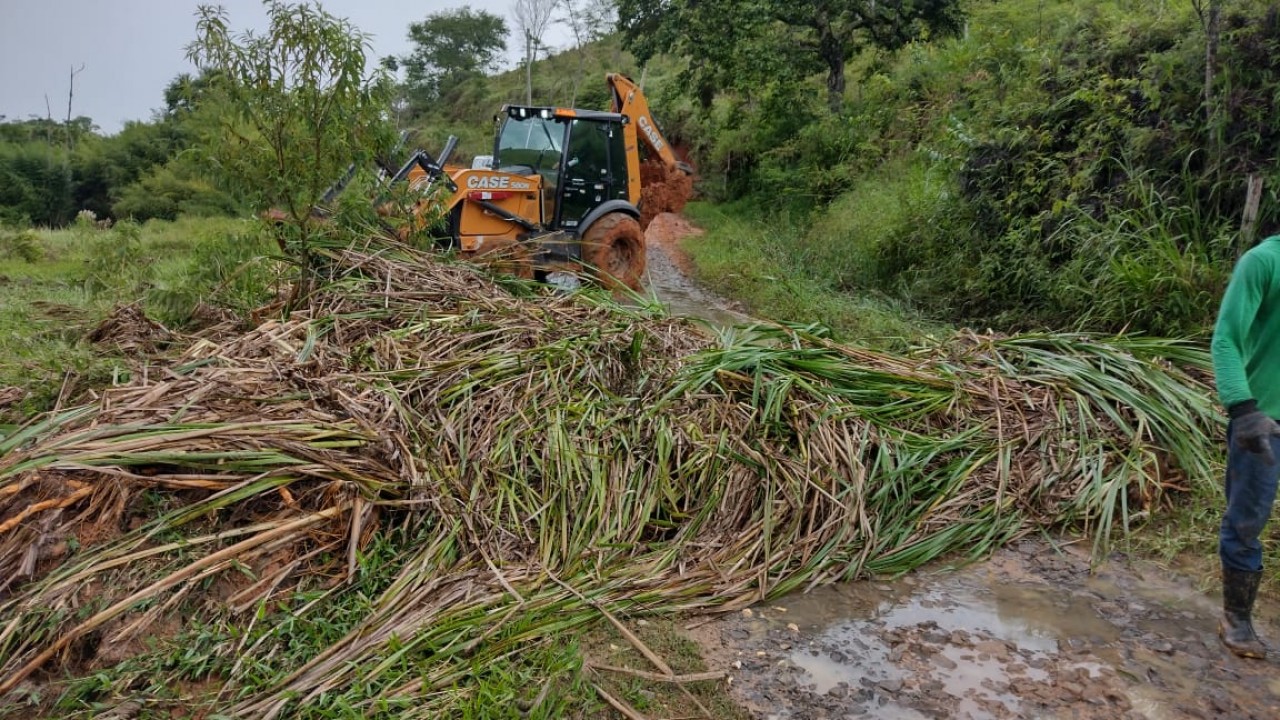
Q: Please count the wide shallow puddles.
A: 1